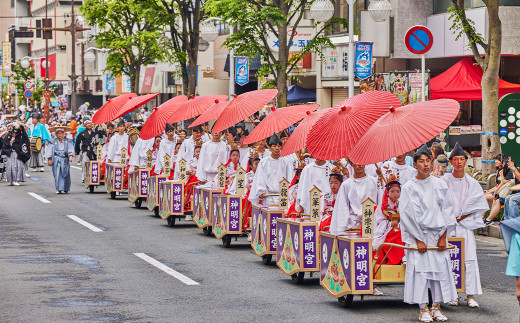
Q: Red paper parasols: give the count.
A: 10